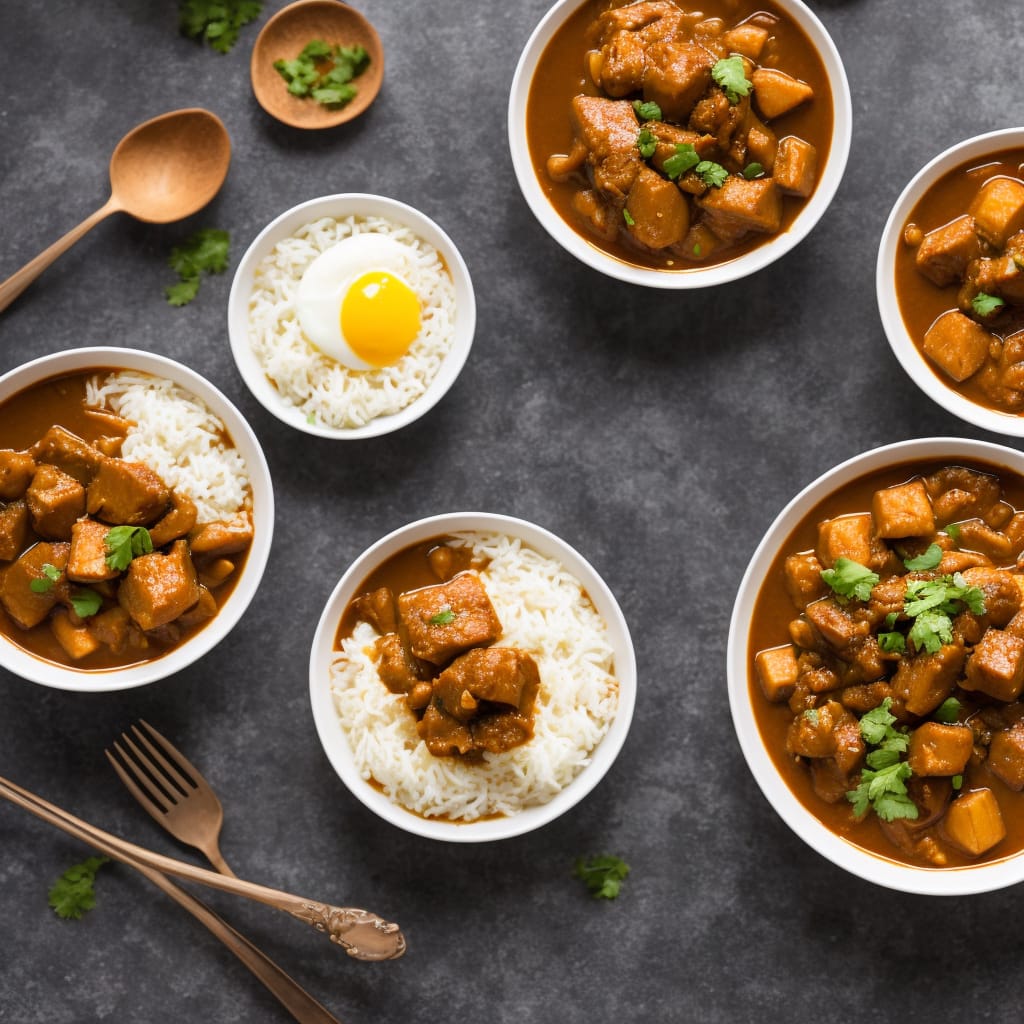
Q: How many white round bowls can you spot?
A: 6